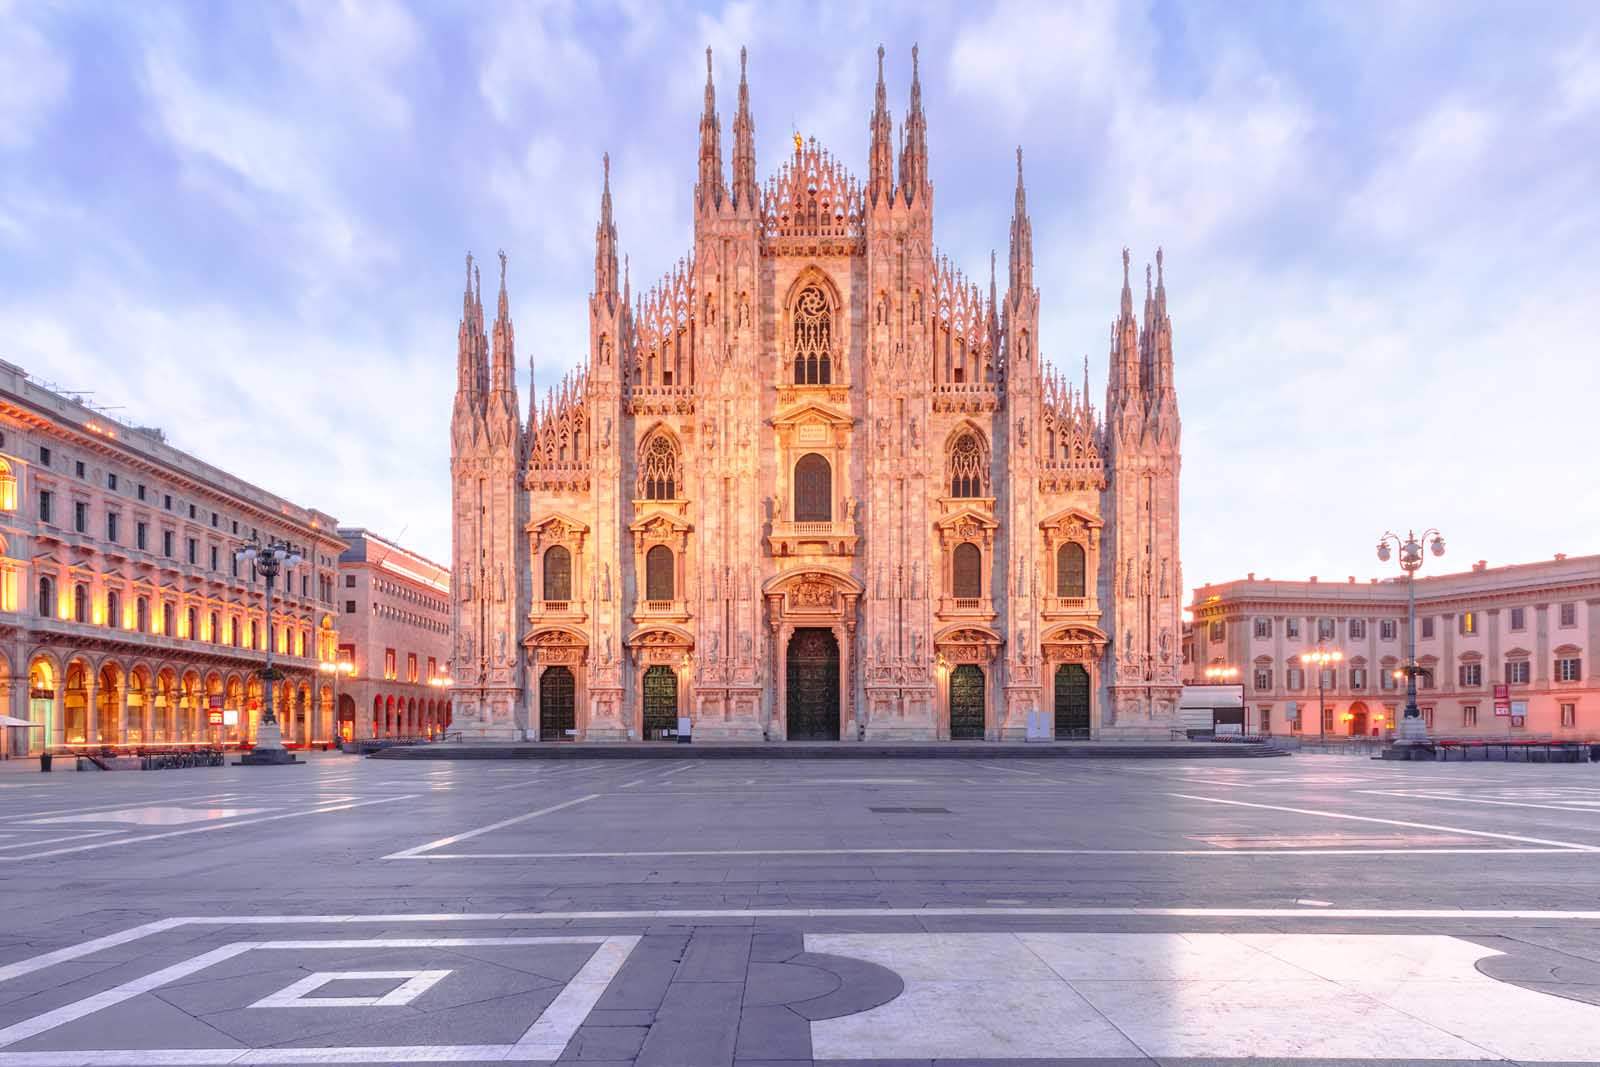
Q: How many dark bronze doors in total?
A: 5